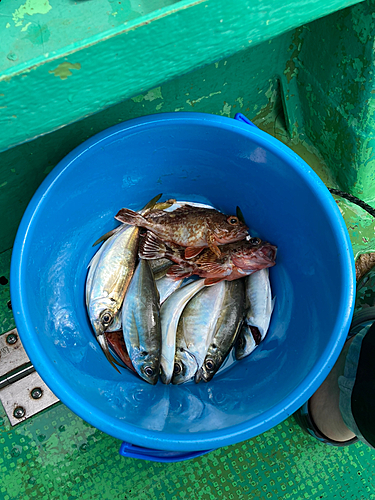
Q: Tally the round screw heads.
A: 3